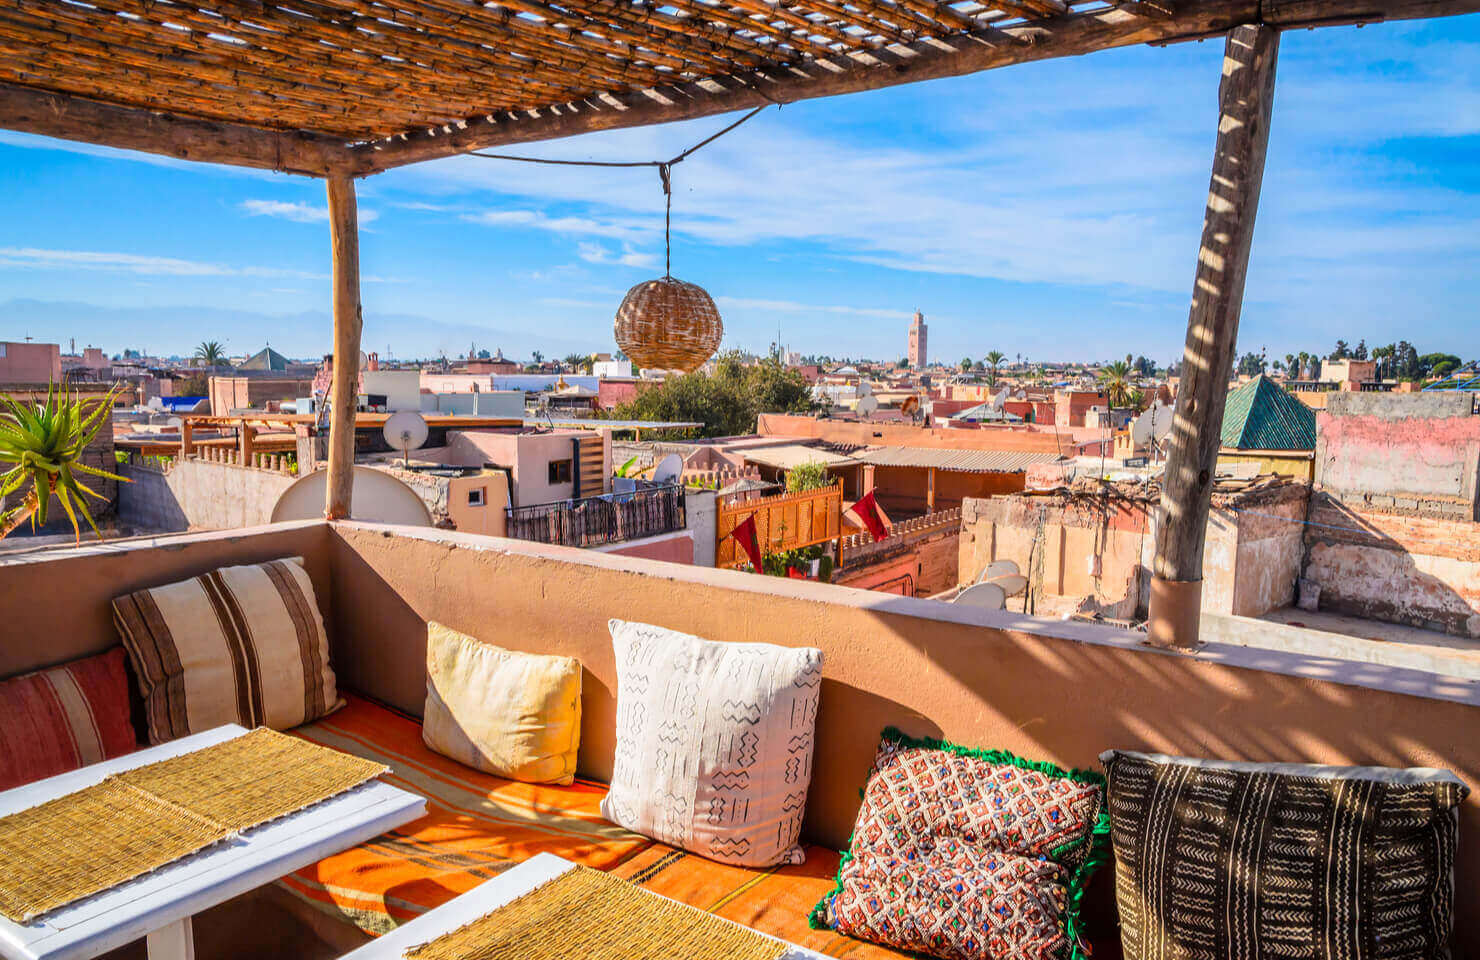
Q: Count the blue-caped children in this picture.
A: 0